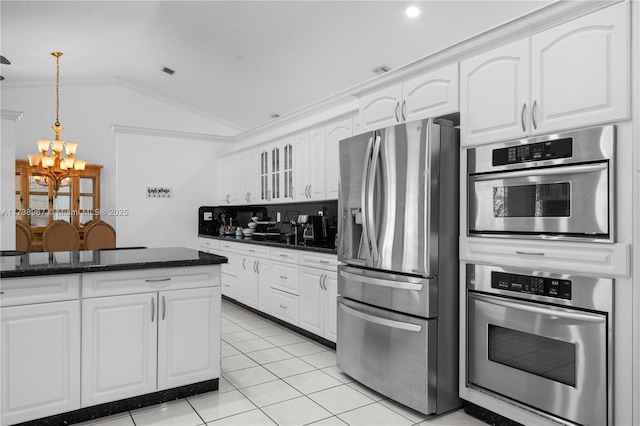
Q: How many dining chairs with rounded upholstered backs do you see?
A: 3